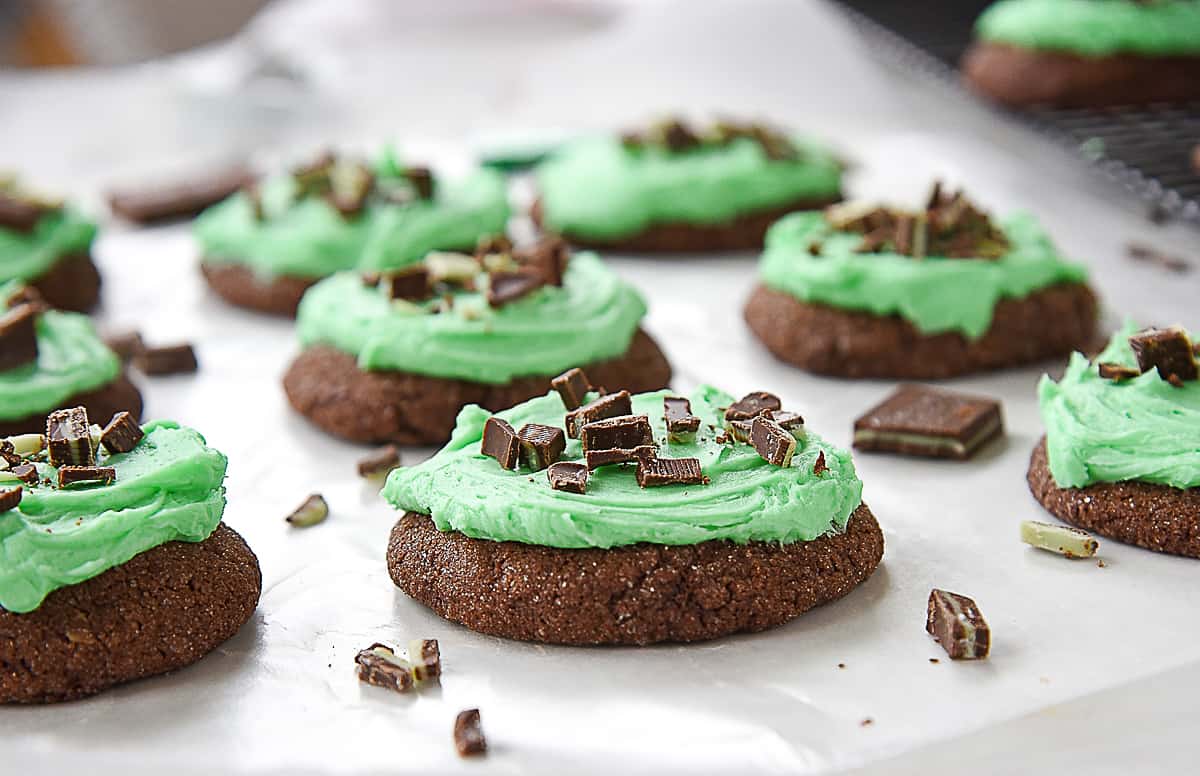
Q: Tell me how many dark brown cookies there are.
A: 10